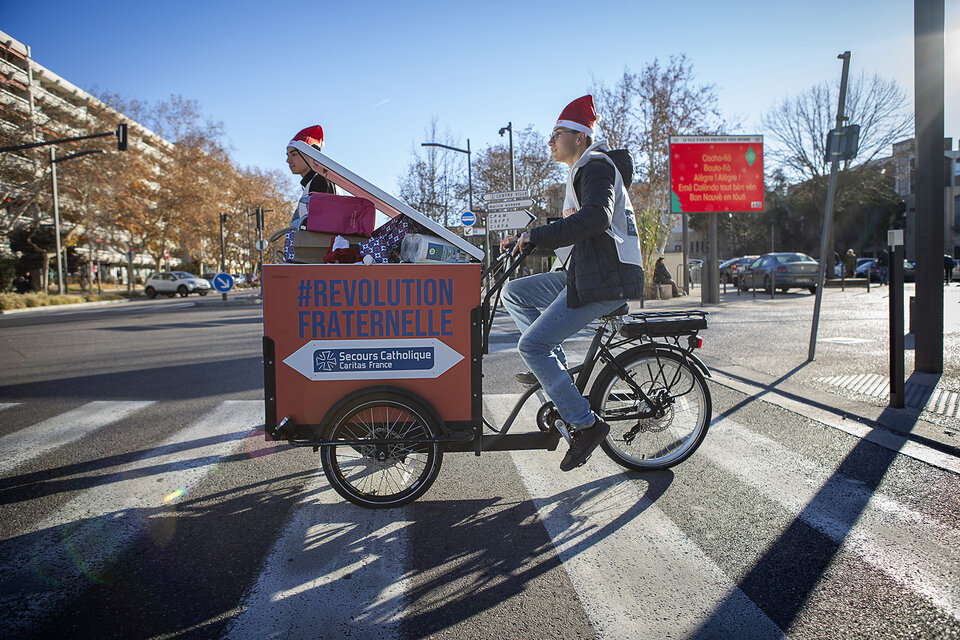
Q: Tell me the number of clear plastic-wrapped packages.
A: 1